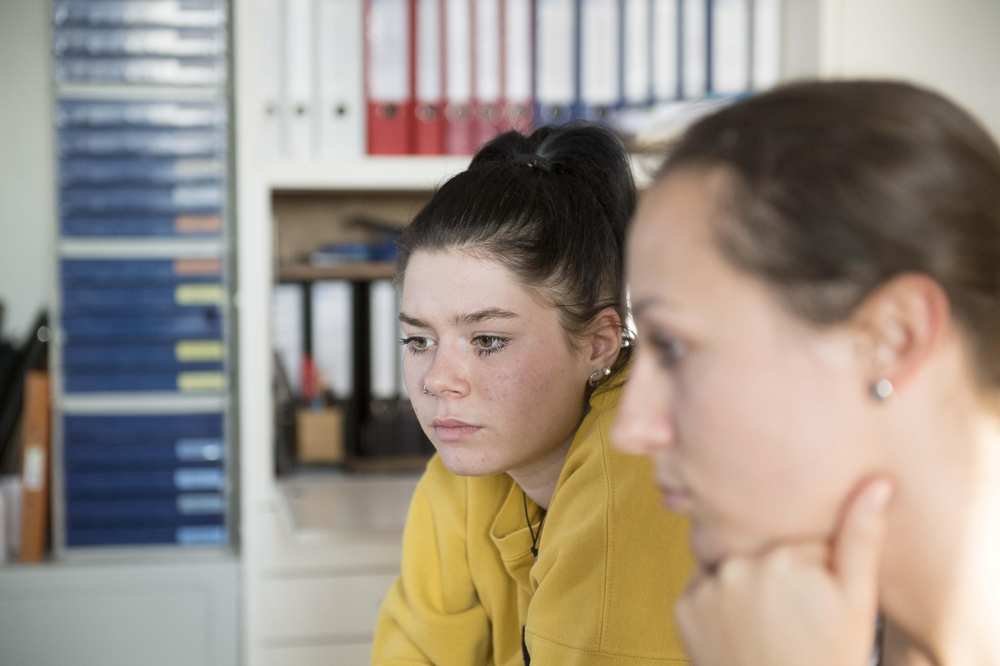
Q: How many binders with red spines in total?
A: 5